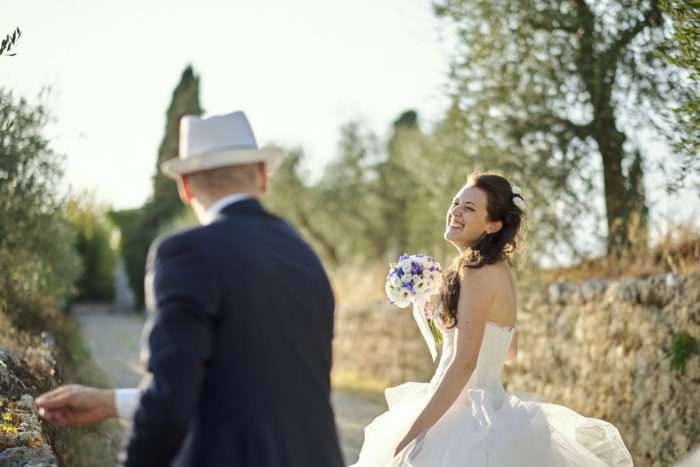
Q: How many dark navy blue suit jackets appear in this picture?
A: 1